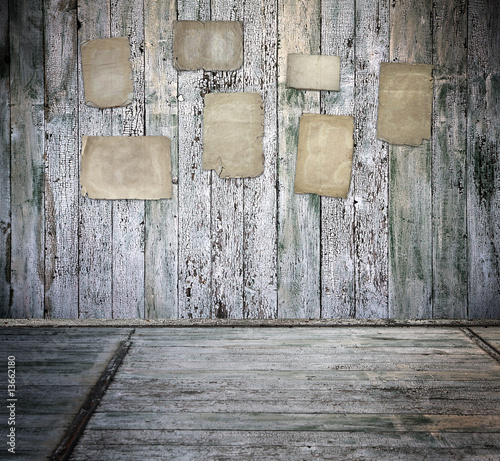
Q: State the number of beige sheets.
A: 7